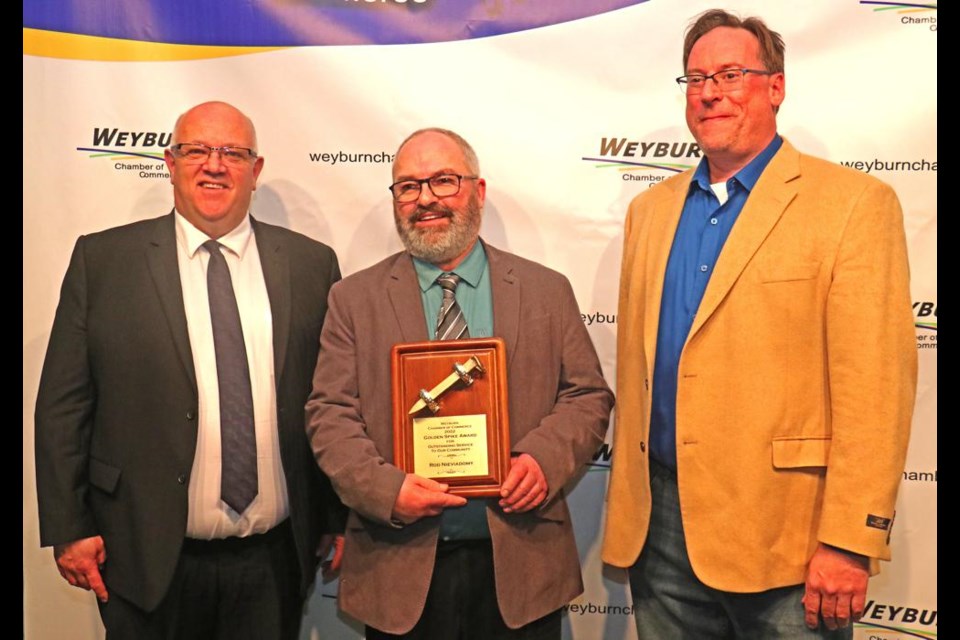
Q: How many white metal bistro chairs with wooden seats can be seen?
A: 0